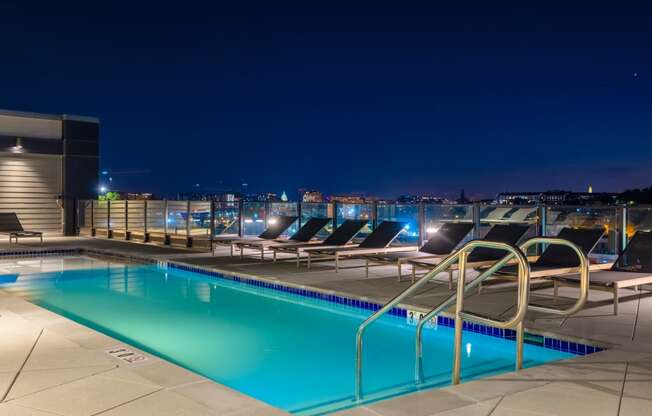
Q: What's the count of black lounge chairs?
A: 9